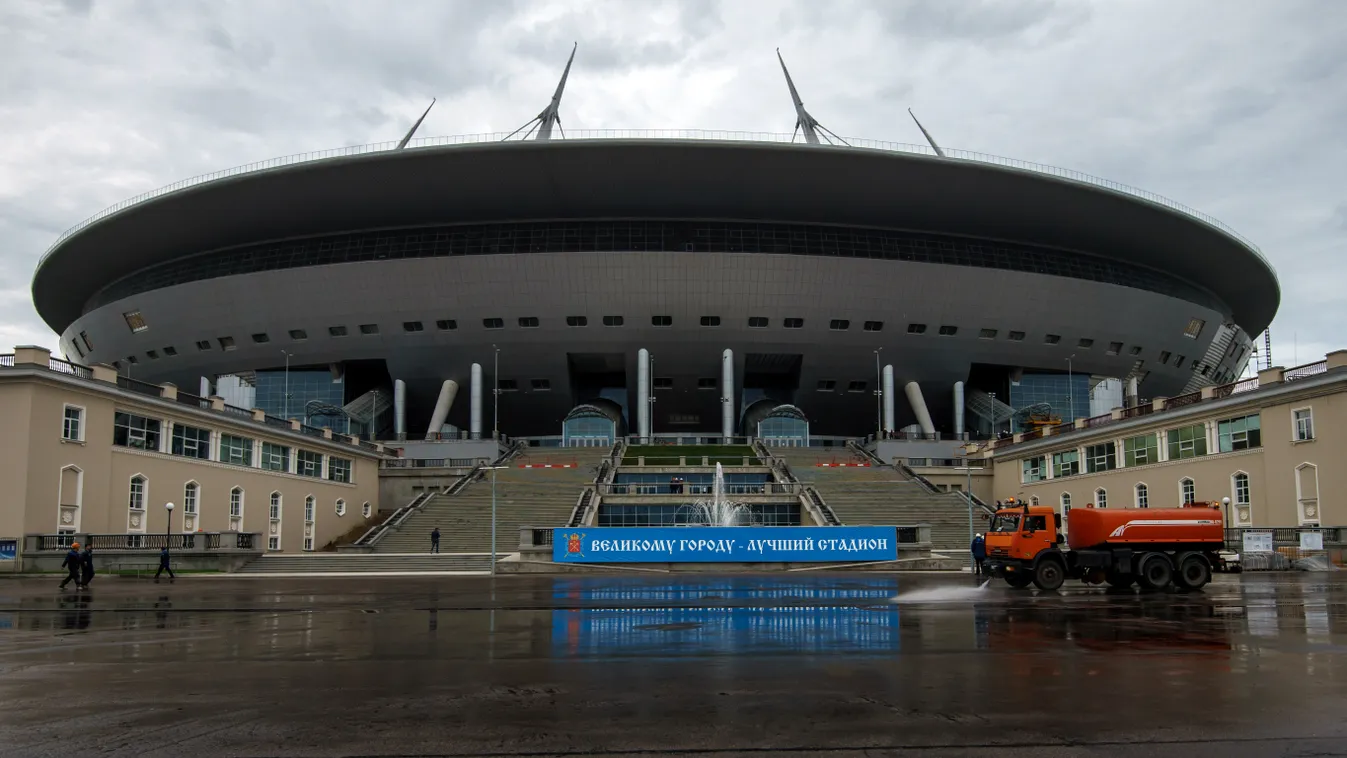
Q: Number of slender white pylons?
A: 4